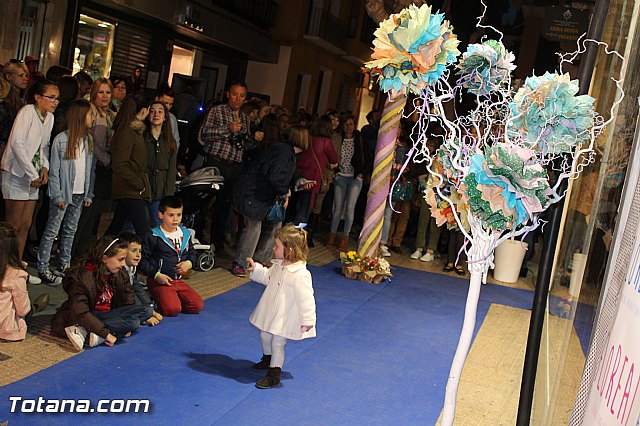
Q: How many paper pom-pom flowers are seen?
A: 5